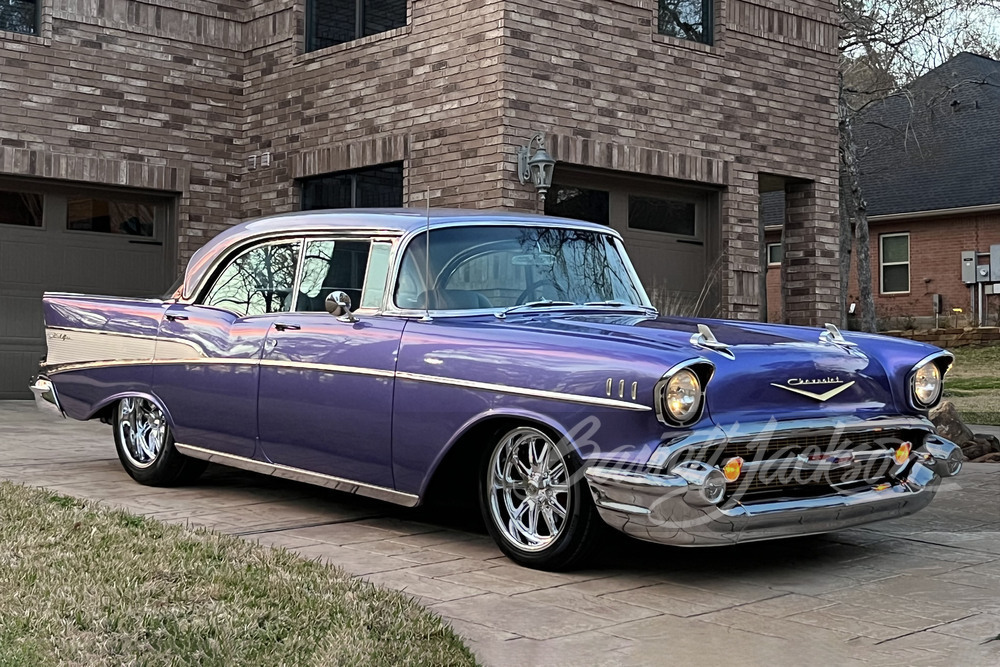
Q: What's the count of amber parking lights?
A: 2